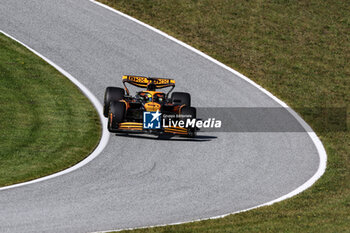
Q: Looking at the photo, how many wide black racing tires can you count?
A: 4